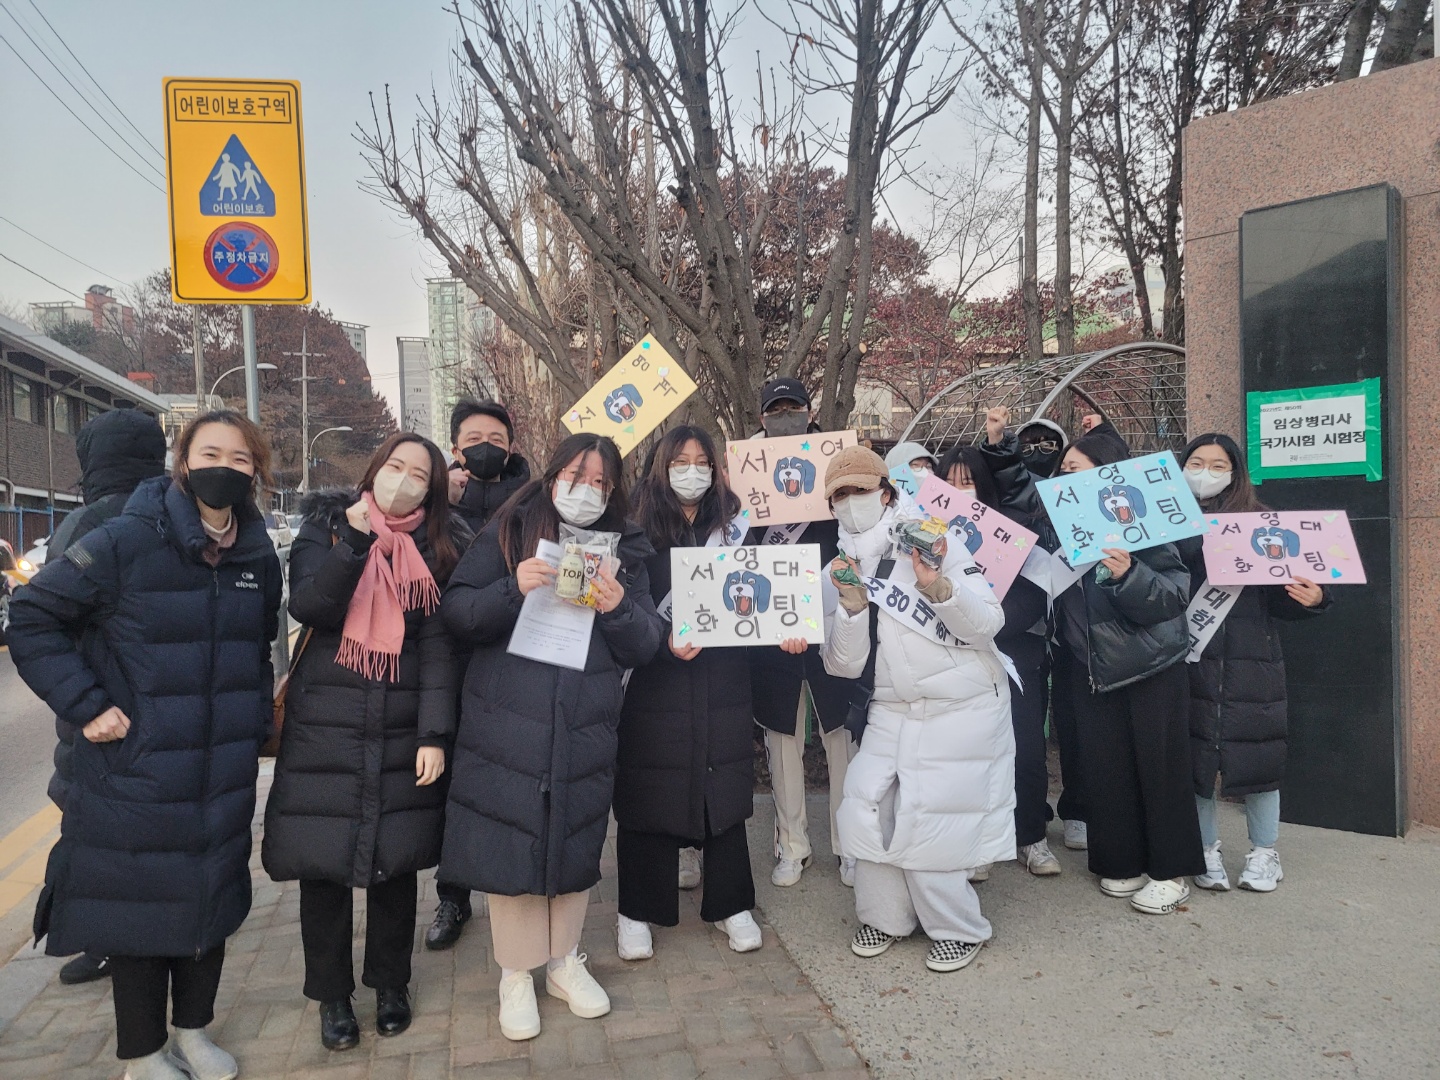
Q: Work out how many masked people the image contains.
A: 12